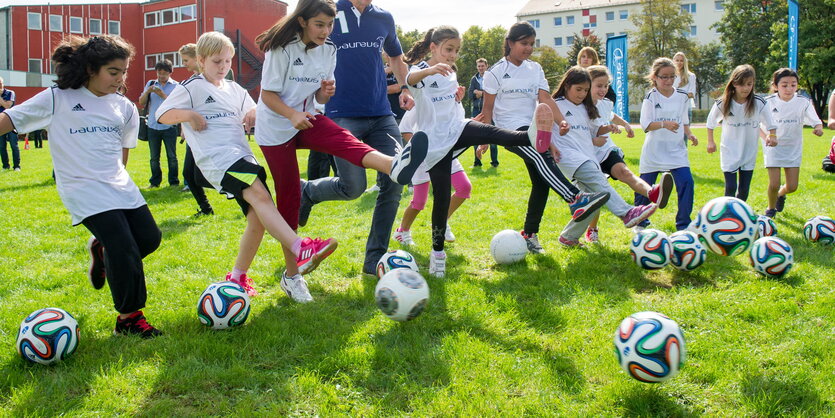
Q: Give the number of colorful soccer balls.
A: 10